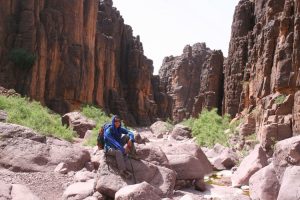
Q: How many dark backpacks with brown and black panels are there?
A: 1